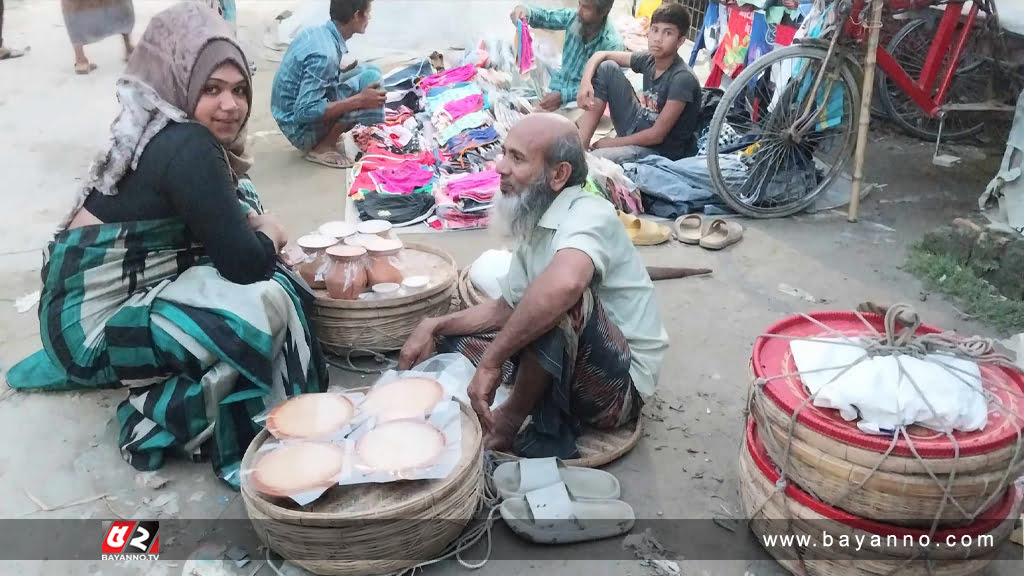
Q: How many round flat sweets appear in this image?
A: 4